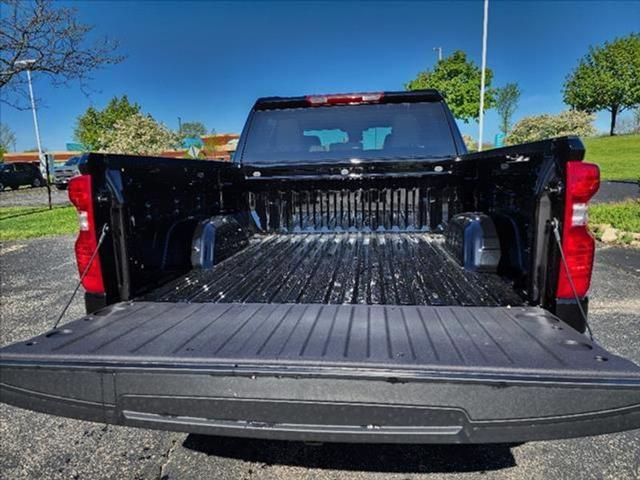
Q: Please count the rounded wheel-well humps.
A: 2